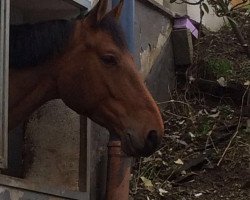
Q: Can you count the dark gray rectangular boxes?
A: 1